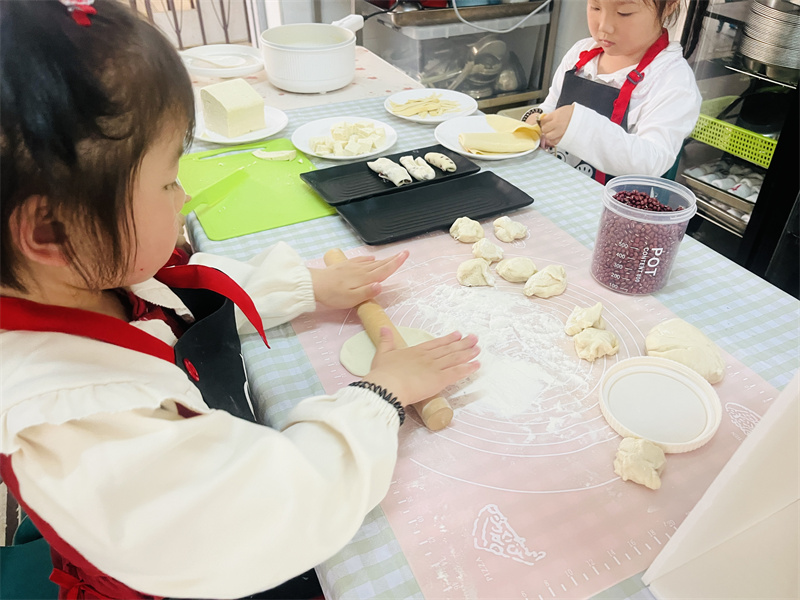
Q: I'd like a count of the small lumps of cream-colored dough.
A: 9